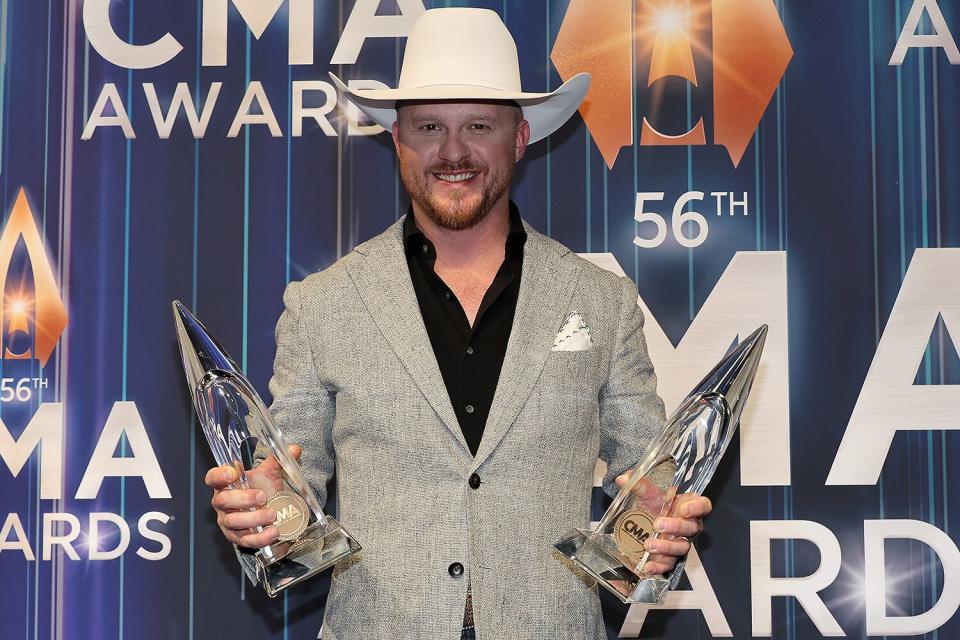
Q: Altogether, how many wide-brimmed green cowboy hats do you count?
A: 0